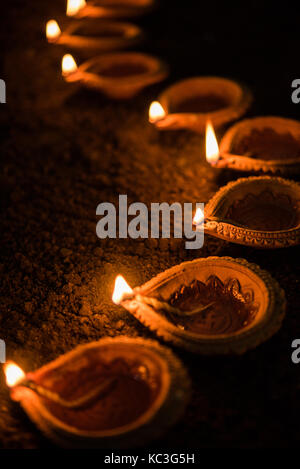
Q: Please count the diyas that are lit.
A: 8